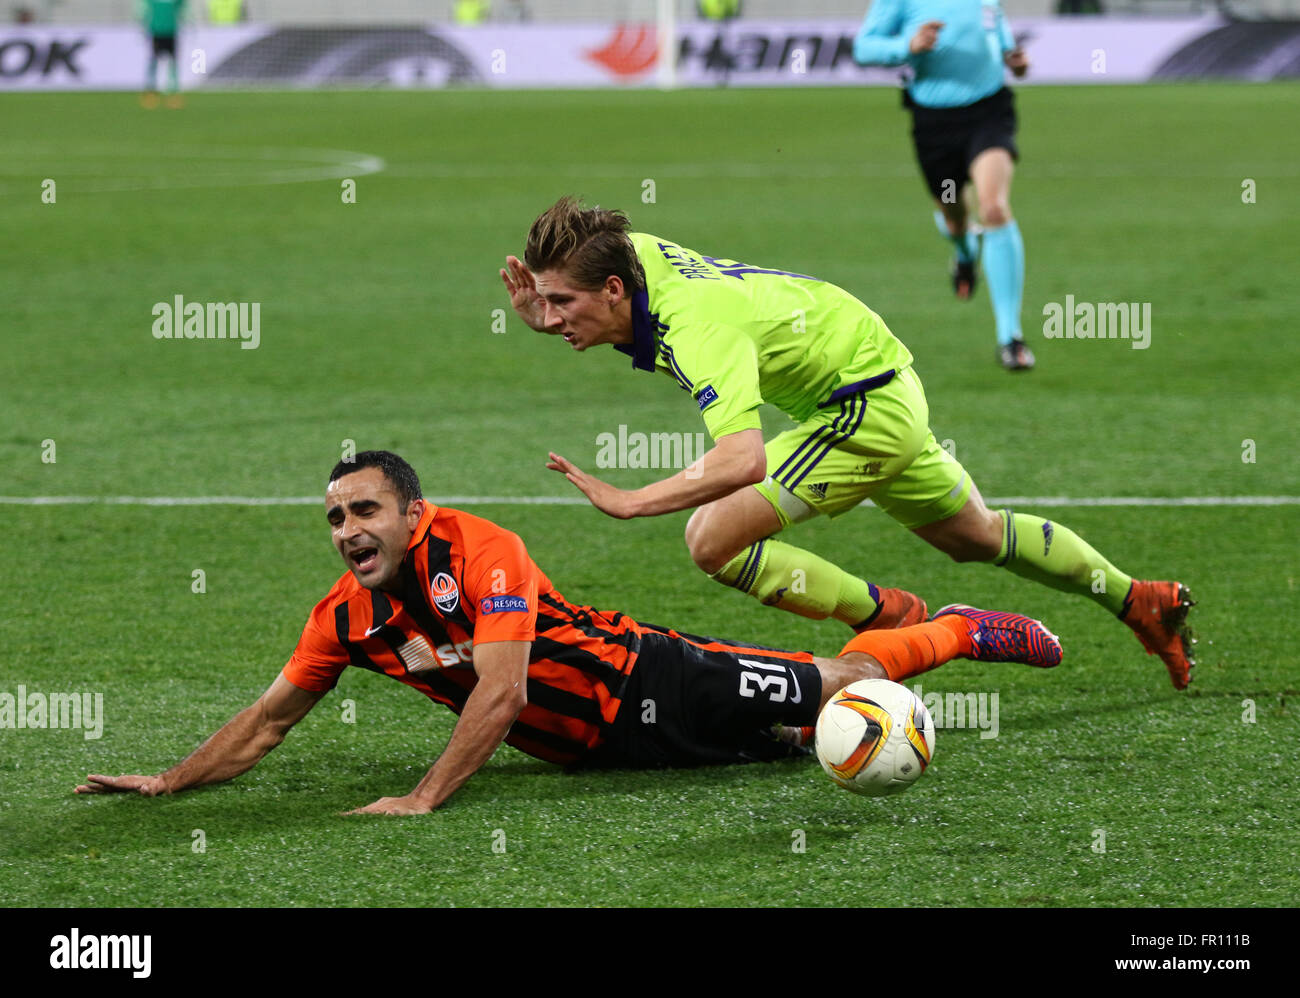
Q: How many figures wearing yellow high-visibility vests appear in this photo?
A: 3